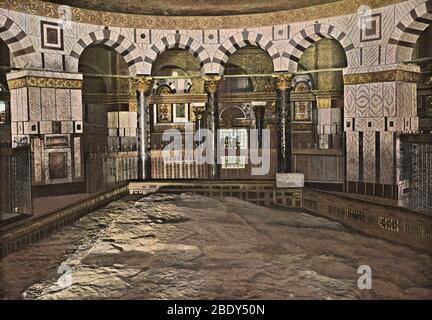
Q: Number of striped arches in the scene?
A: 6